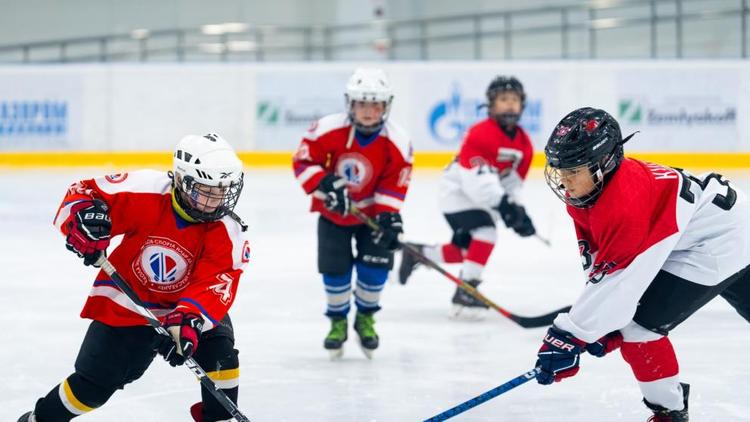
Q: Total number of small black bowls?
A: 0